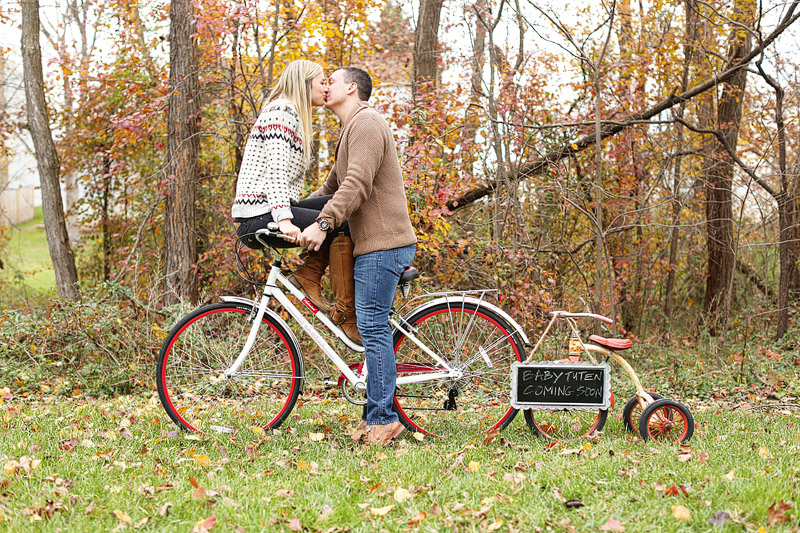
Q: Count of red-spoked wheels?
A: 2